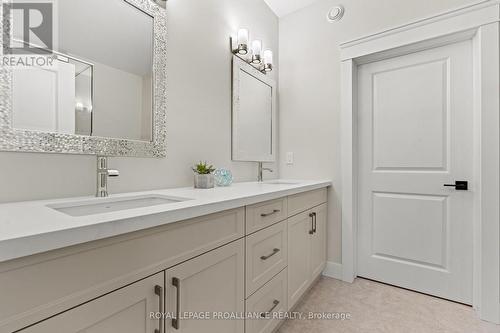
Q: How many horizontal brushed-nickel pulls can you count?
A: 3